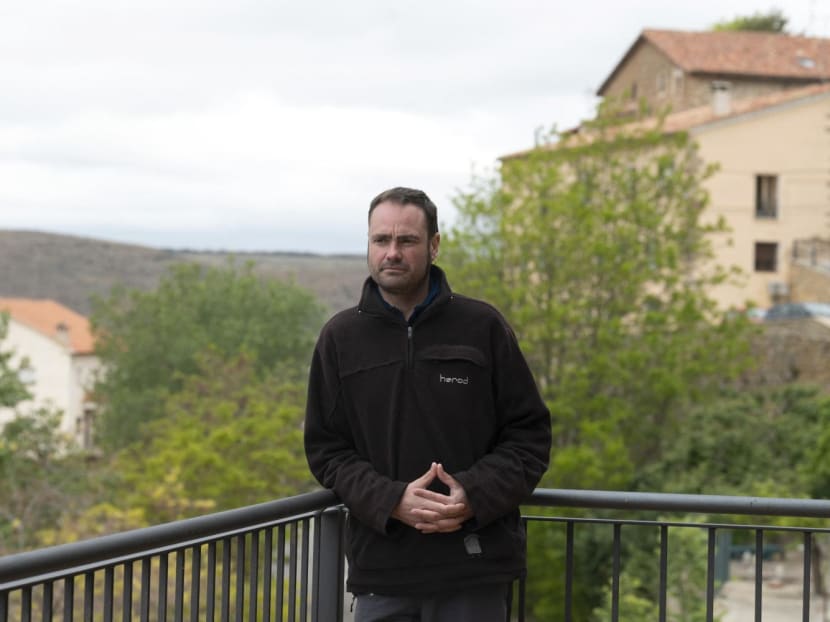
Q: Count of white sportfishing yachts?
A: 0